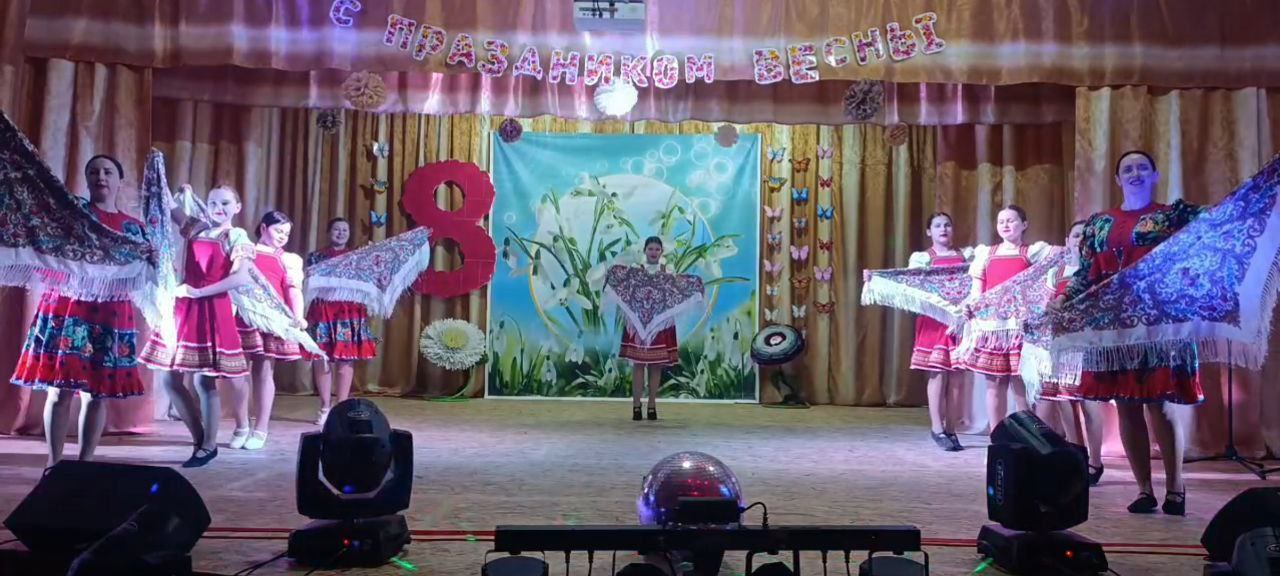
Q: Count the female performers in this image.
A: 9